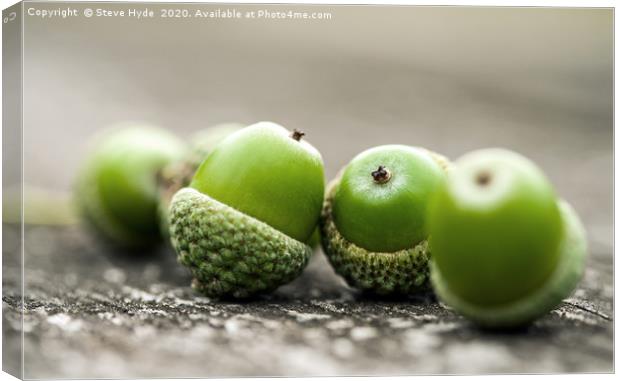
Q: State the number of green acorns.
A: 5